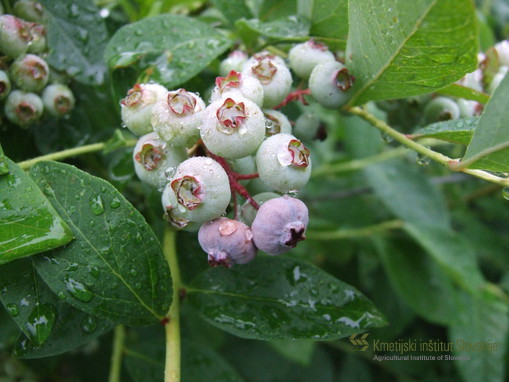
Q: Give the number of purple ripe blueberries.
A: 2